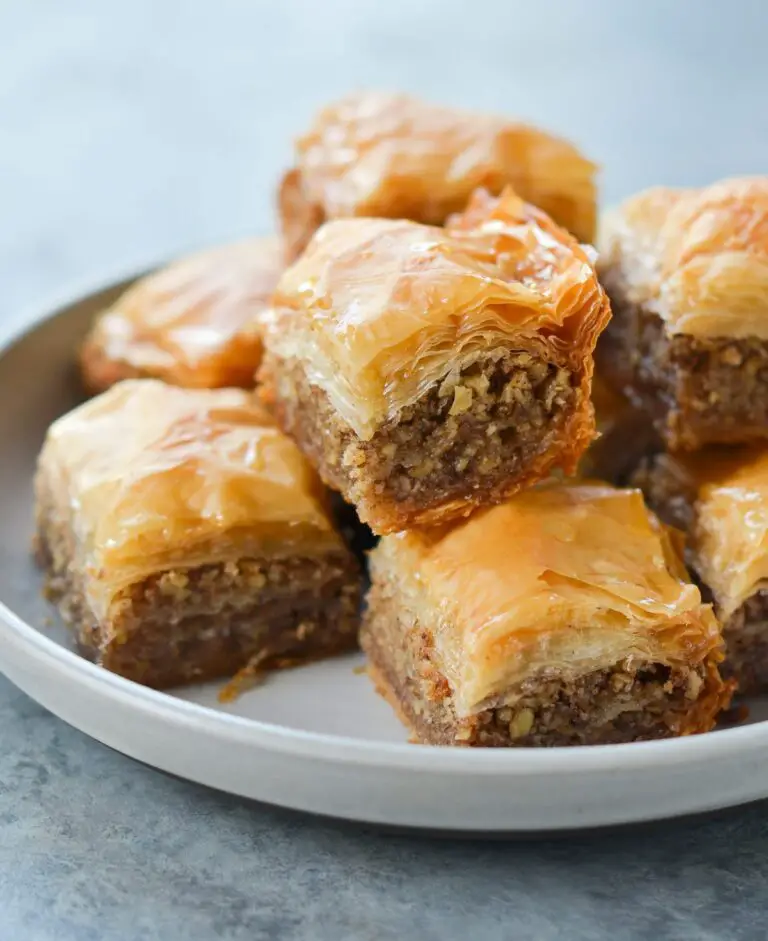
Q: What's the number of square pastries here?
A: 7